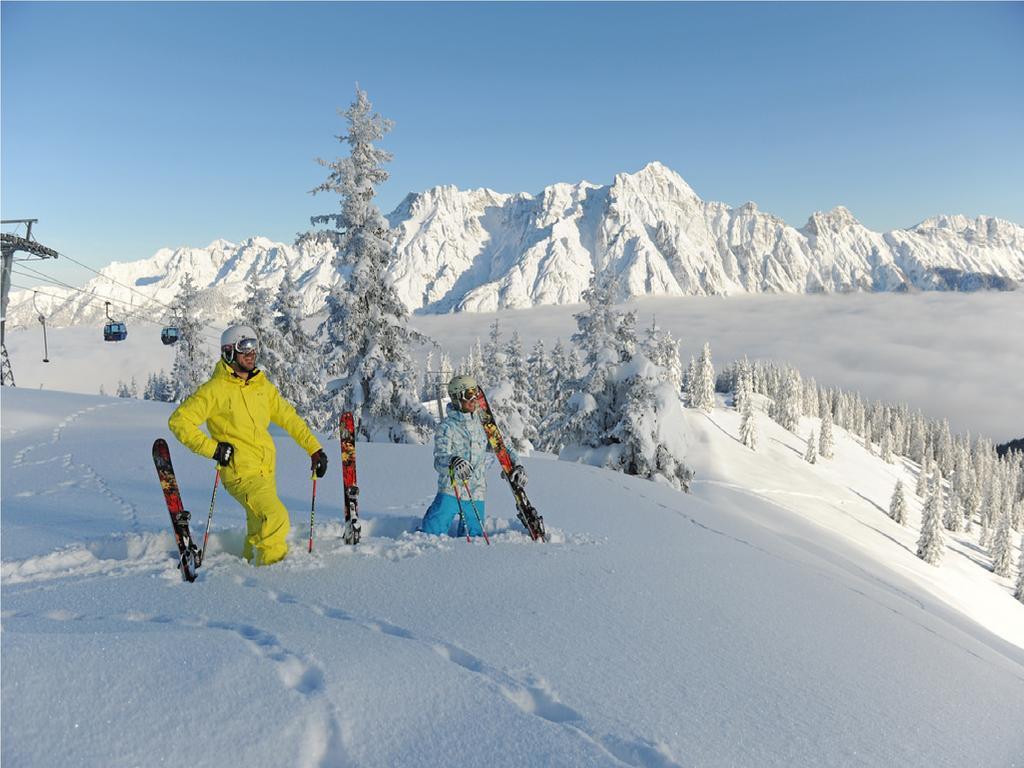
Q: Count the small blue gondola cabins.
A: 2